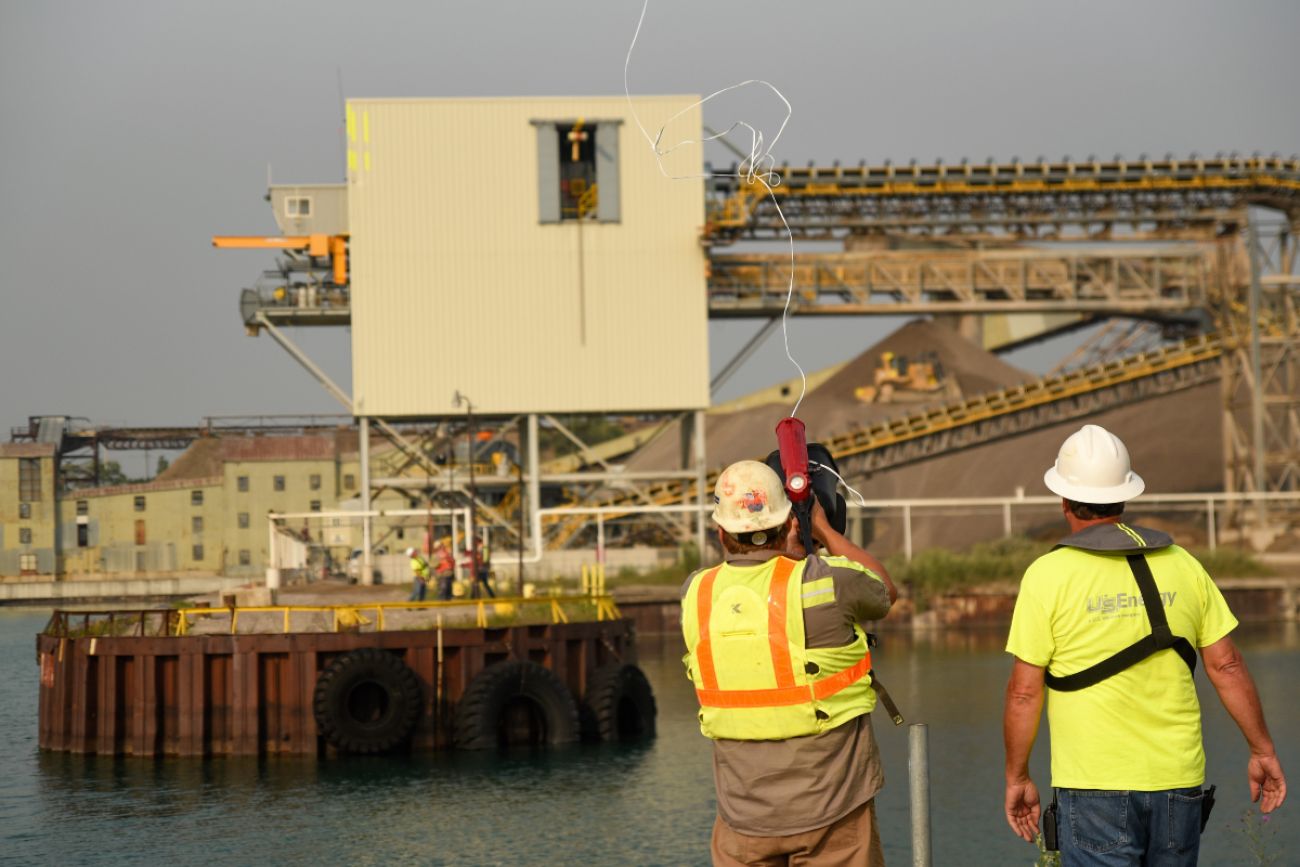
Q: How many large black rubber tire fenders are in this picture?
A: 3